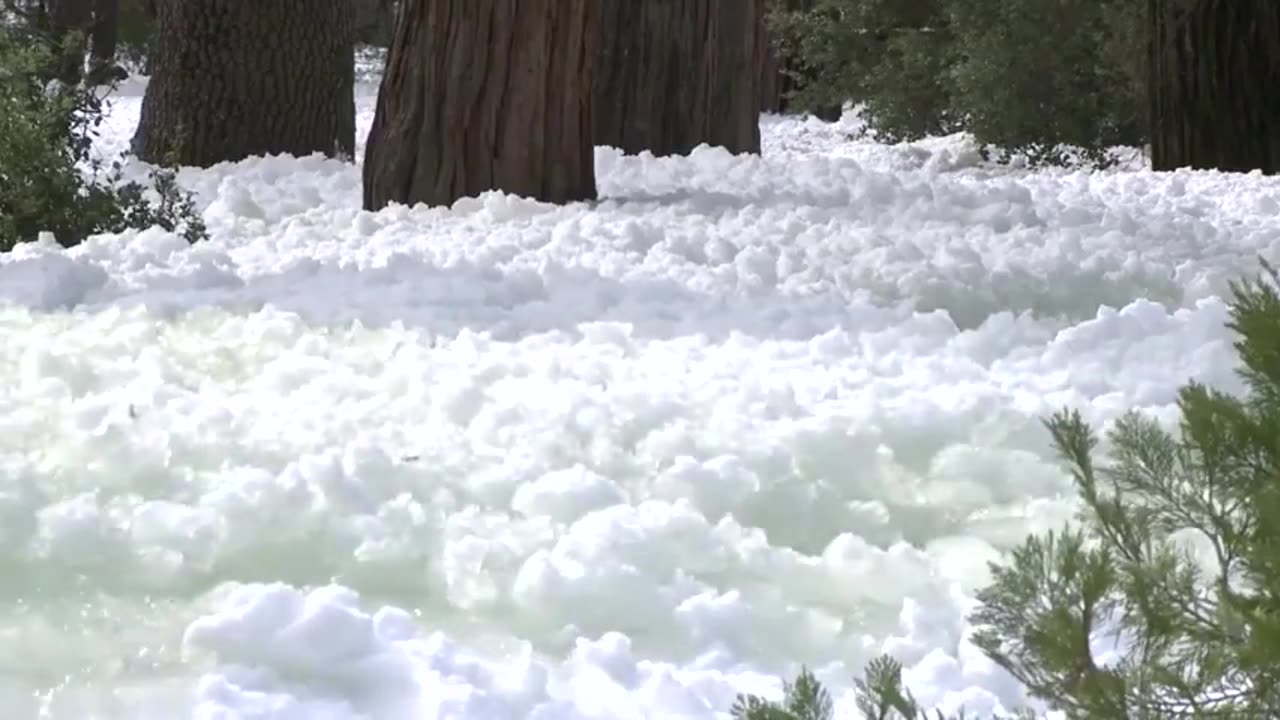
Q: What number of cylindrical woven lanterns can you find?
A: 0